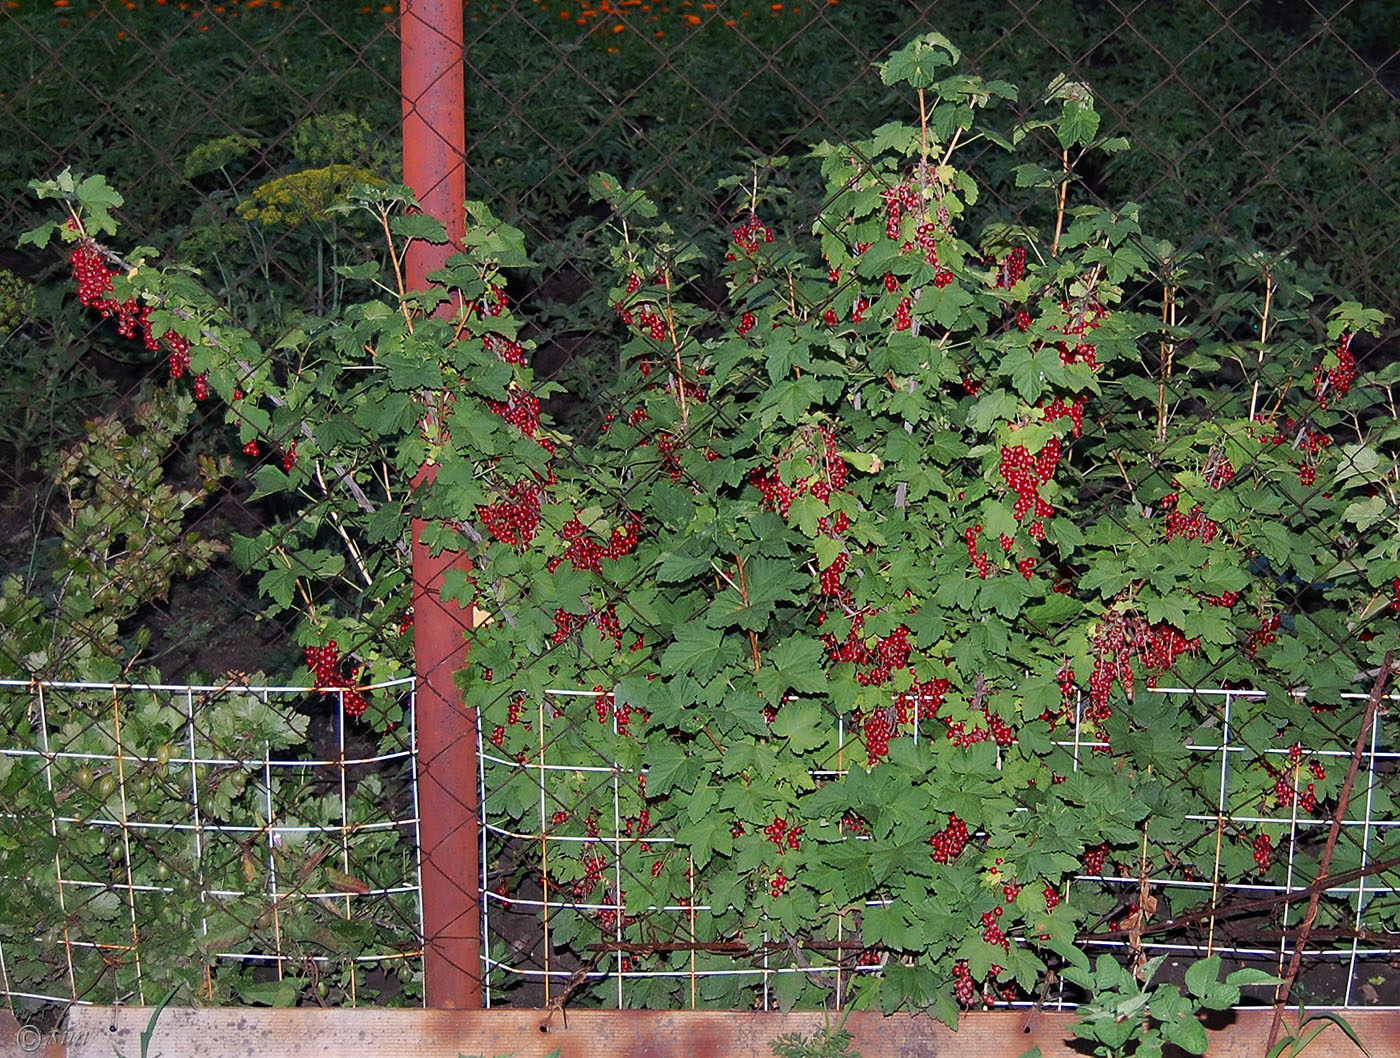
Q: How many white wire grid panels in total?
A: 2